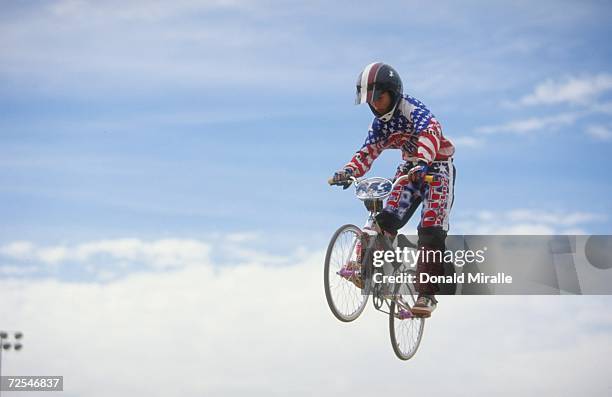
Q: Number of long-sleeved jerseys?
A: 1